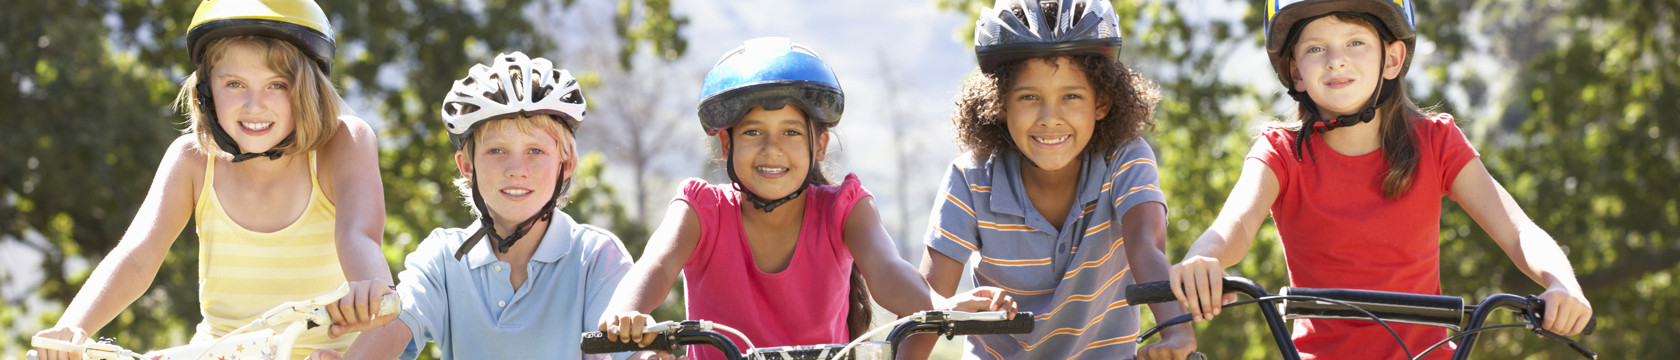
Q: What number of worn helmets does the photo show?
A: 5